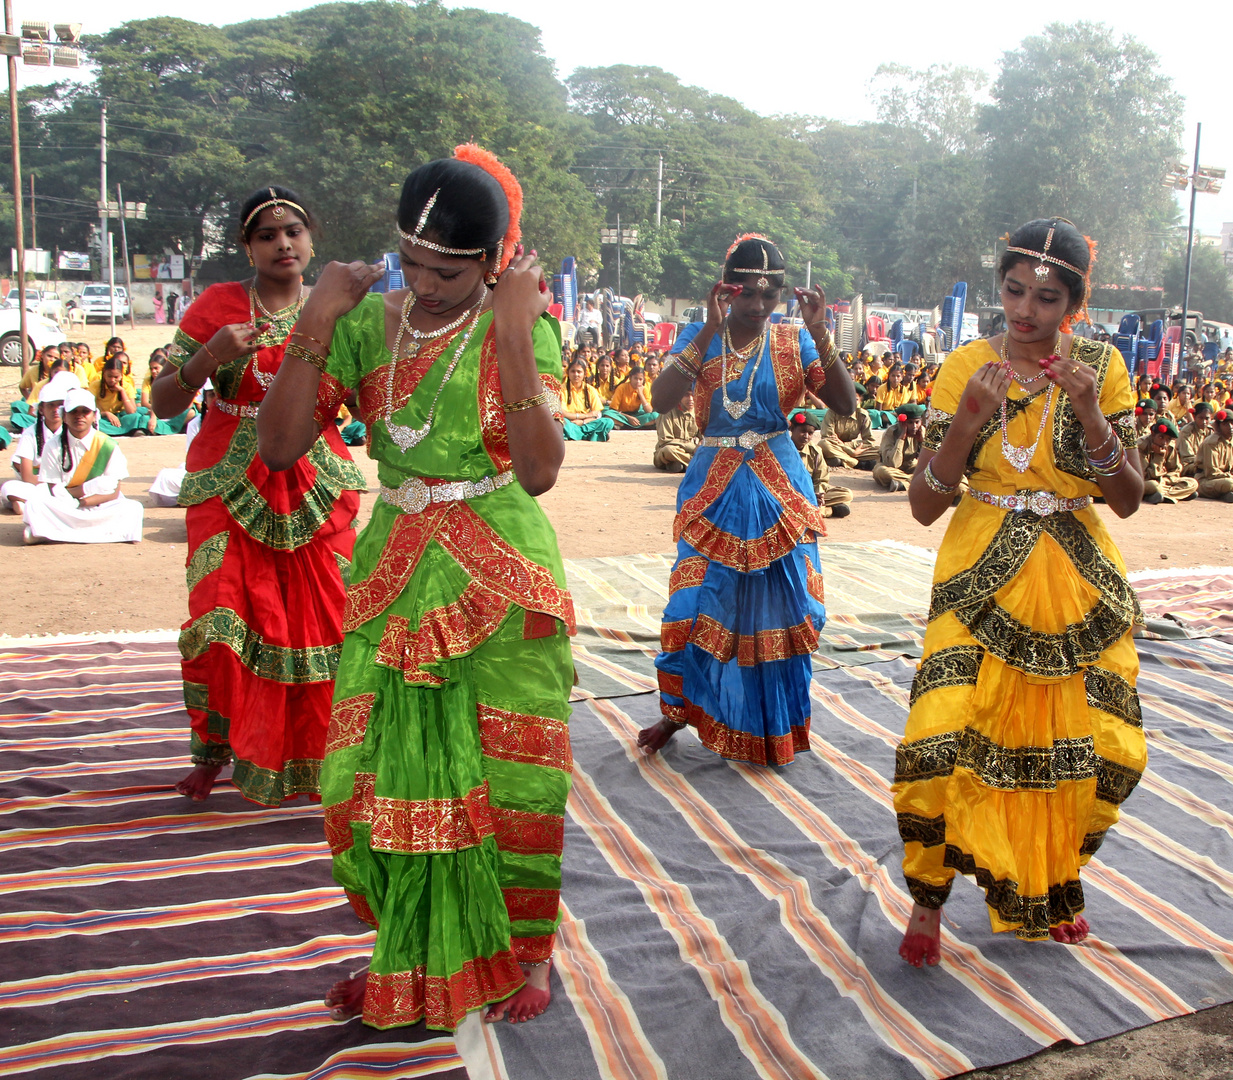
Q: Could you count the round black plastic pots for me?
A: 0